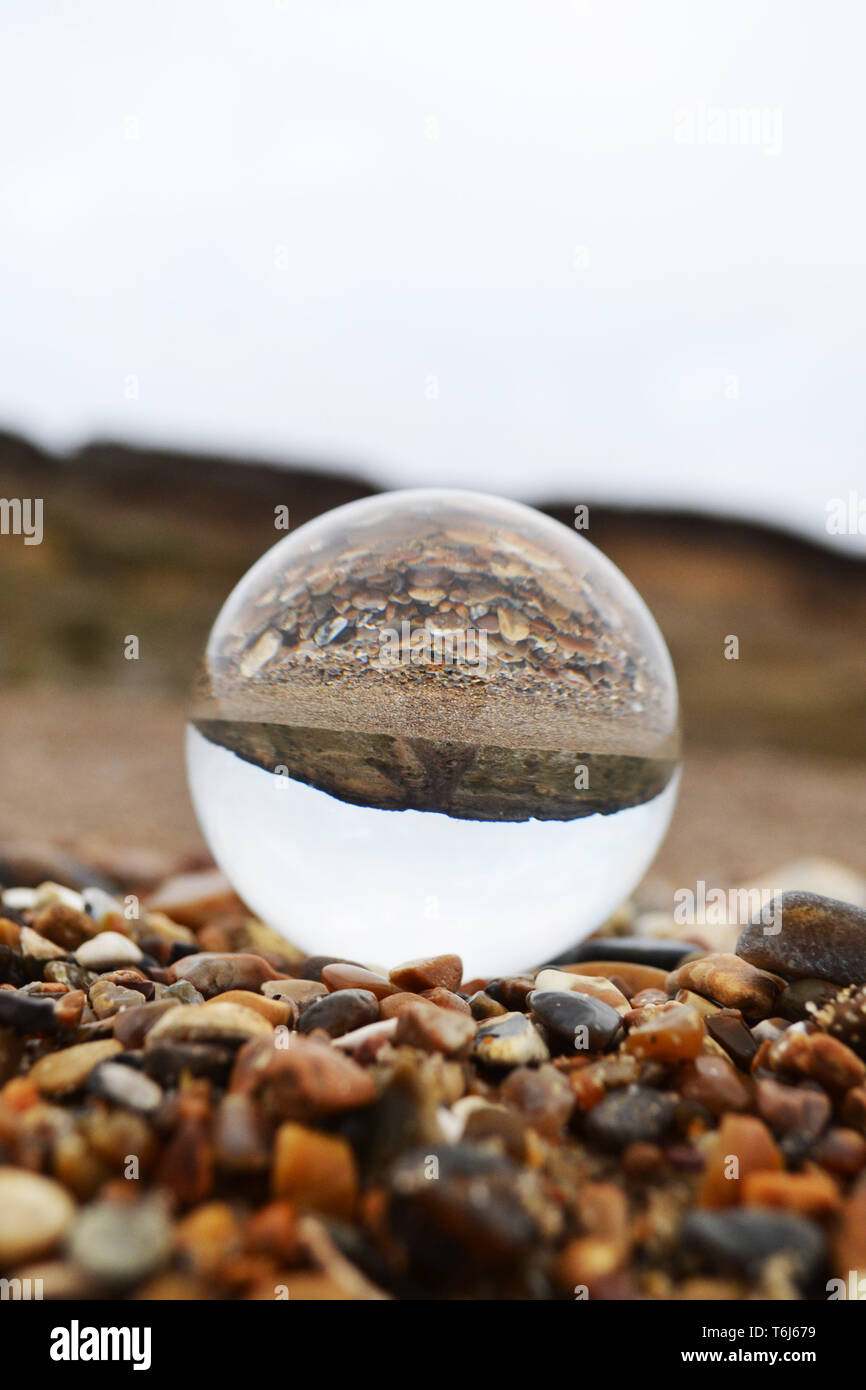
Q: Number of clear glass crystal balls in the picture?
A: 1